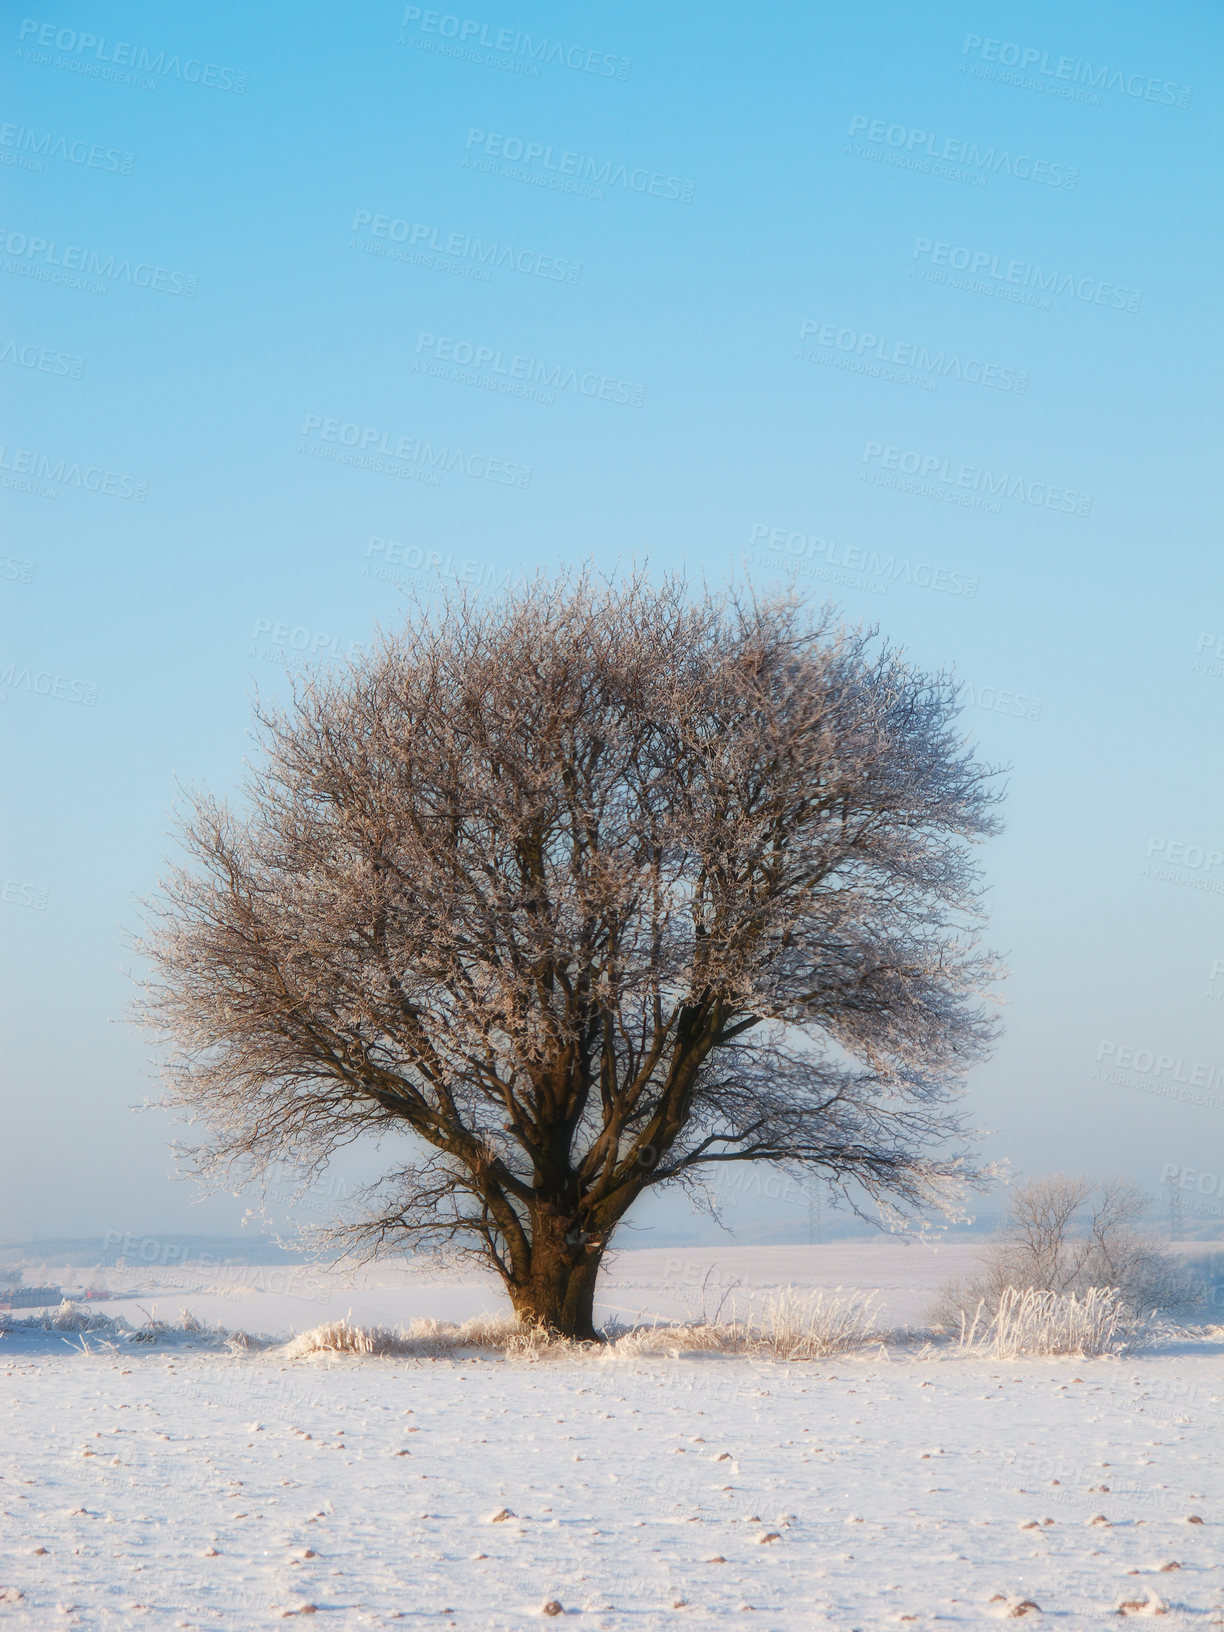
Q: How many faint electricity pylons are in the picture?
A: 2